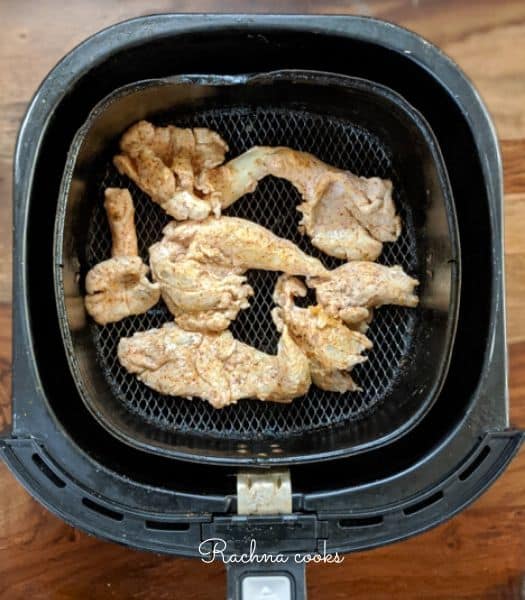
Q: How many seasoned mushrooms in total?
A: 7